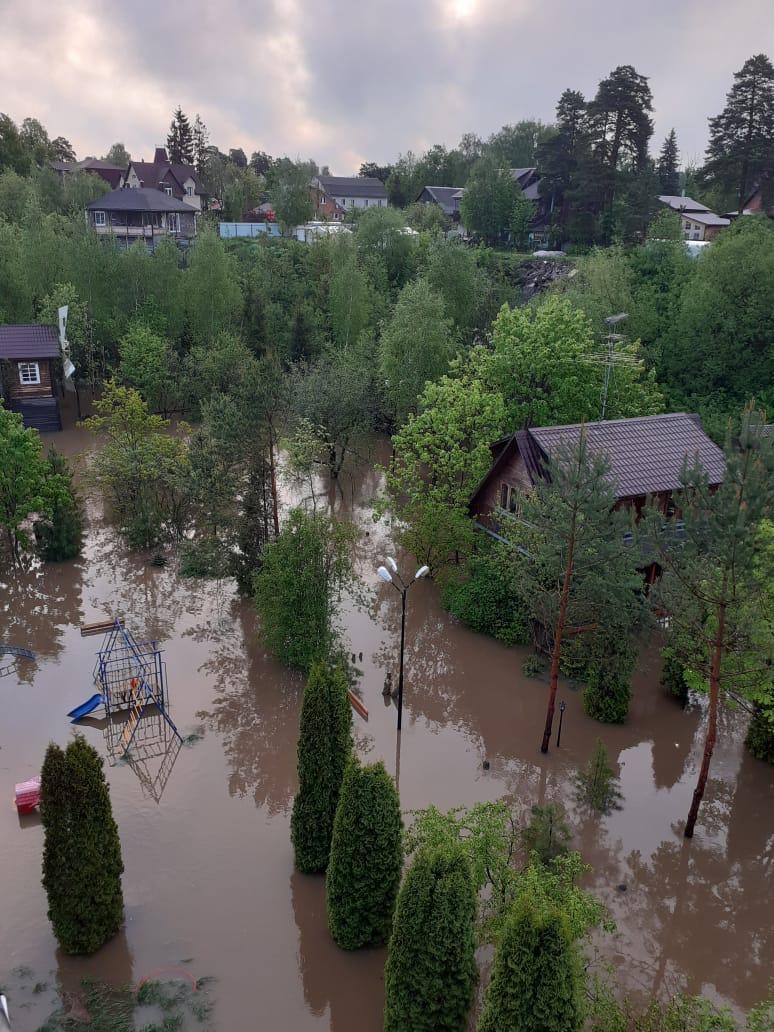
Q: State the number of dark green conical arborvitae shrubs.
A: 5